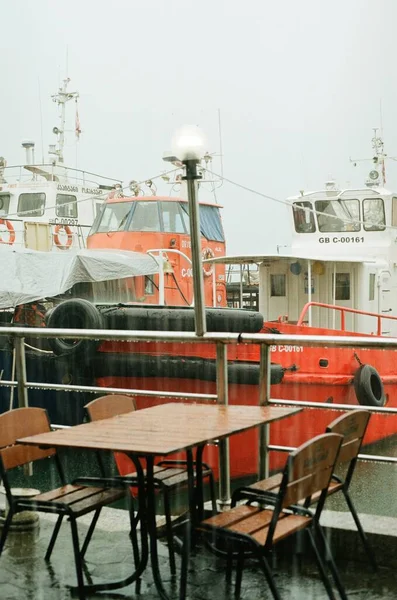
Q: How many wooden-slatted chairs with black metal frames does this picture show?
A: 4